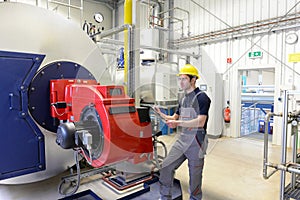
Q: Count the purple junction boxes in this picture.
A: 0